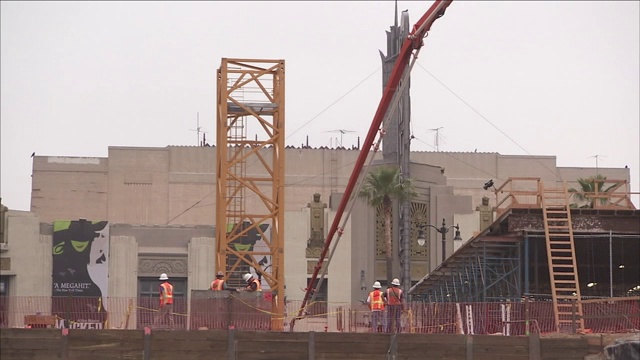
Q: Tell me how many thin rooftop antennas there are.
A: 4